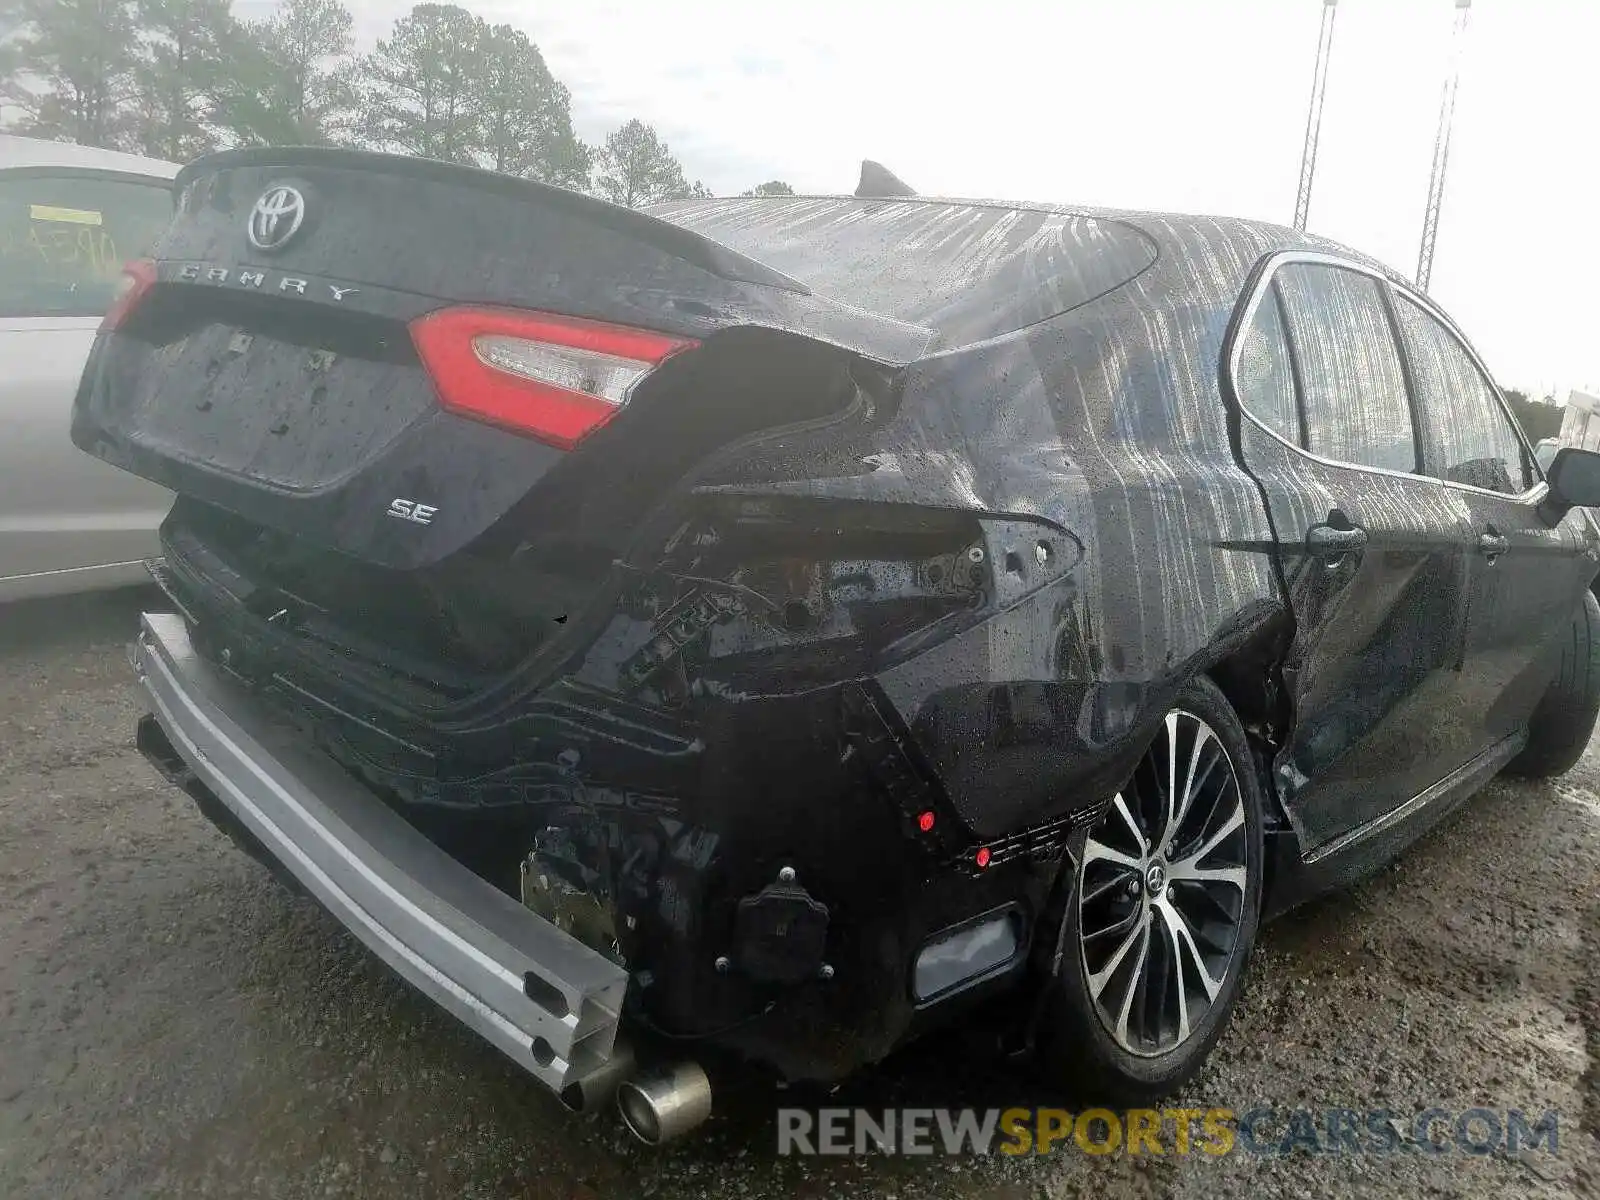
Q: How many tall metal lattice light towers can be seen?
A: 2